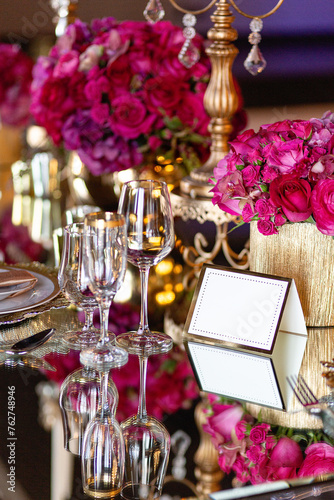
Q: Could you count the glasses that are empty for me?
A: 3